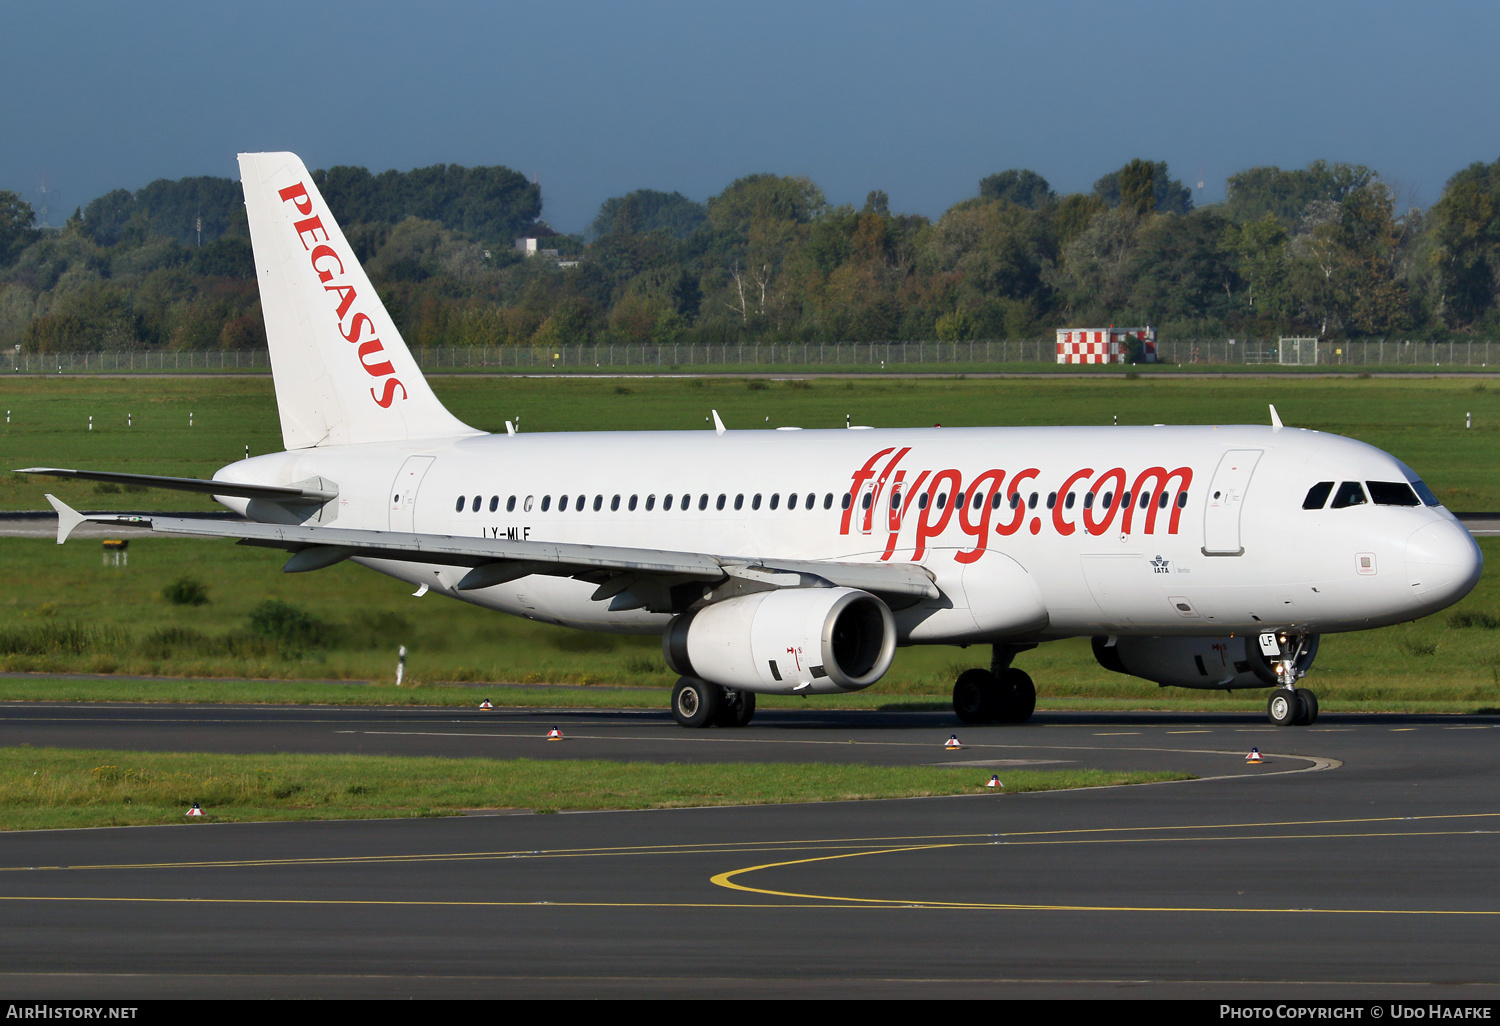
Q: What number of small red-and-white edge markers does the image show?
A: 6